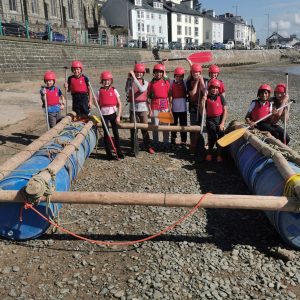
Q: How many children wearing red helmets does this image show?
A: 11